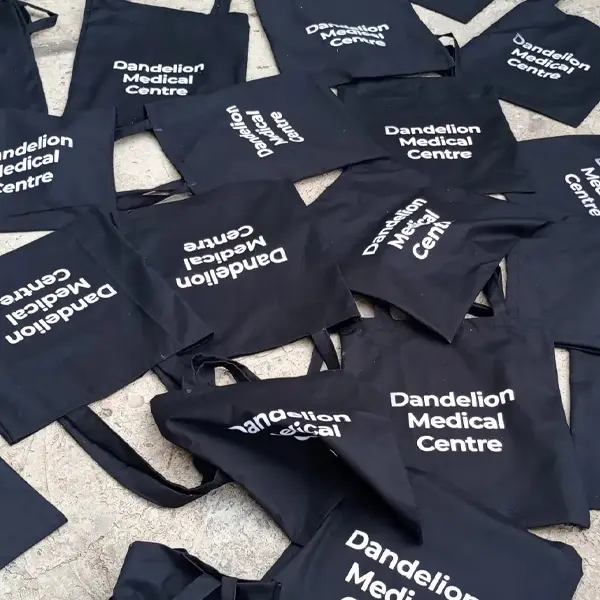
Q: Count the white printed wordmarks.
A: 13